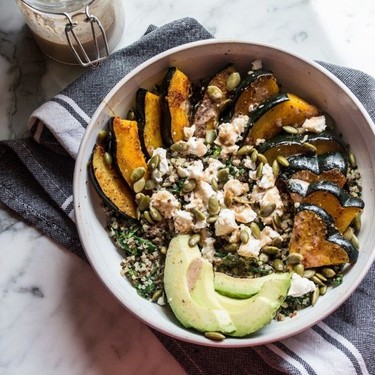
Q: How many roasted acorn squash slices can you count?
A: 11